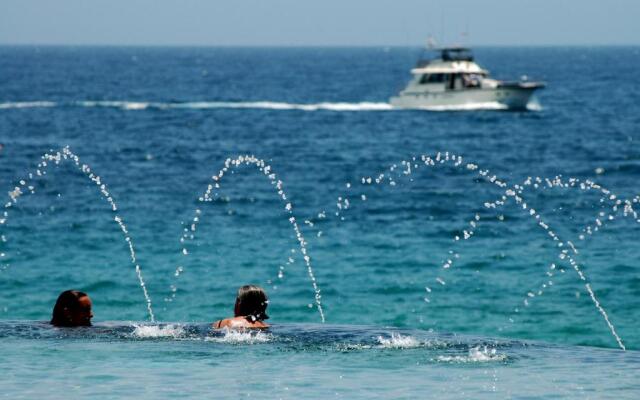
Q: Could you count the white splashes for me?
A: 4